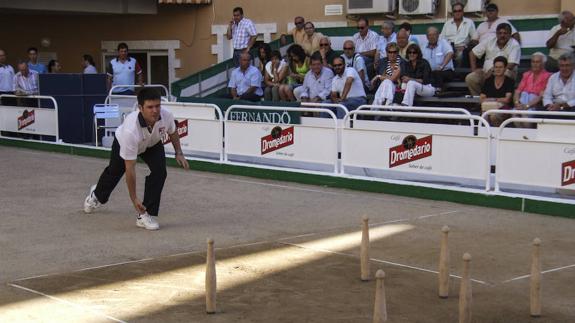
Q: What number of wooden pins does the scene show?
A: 6